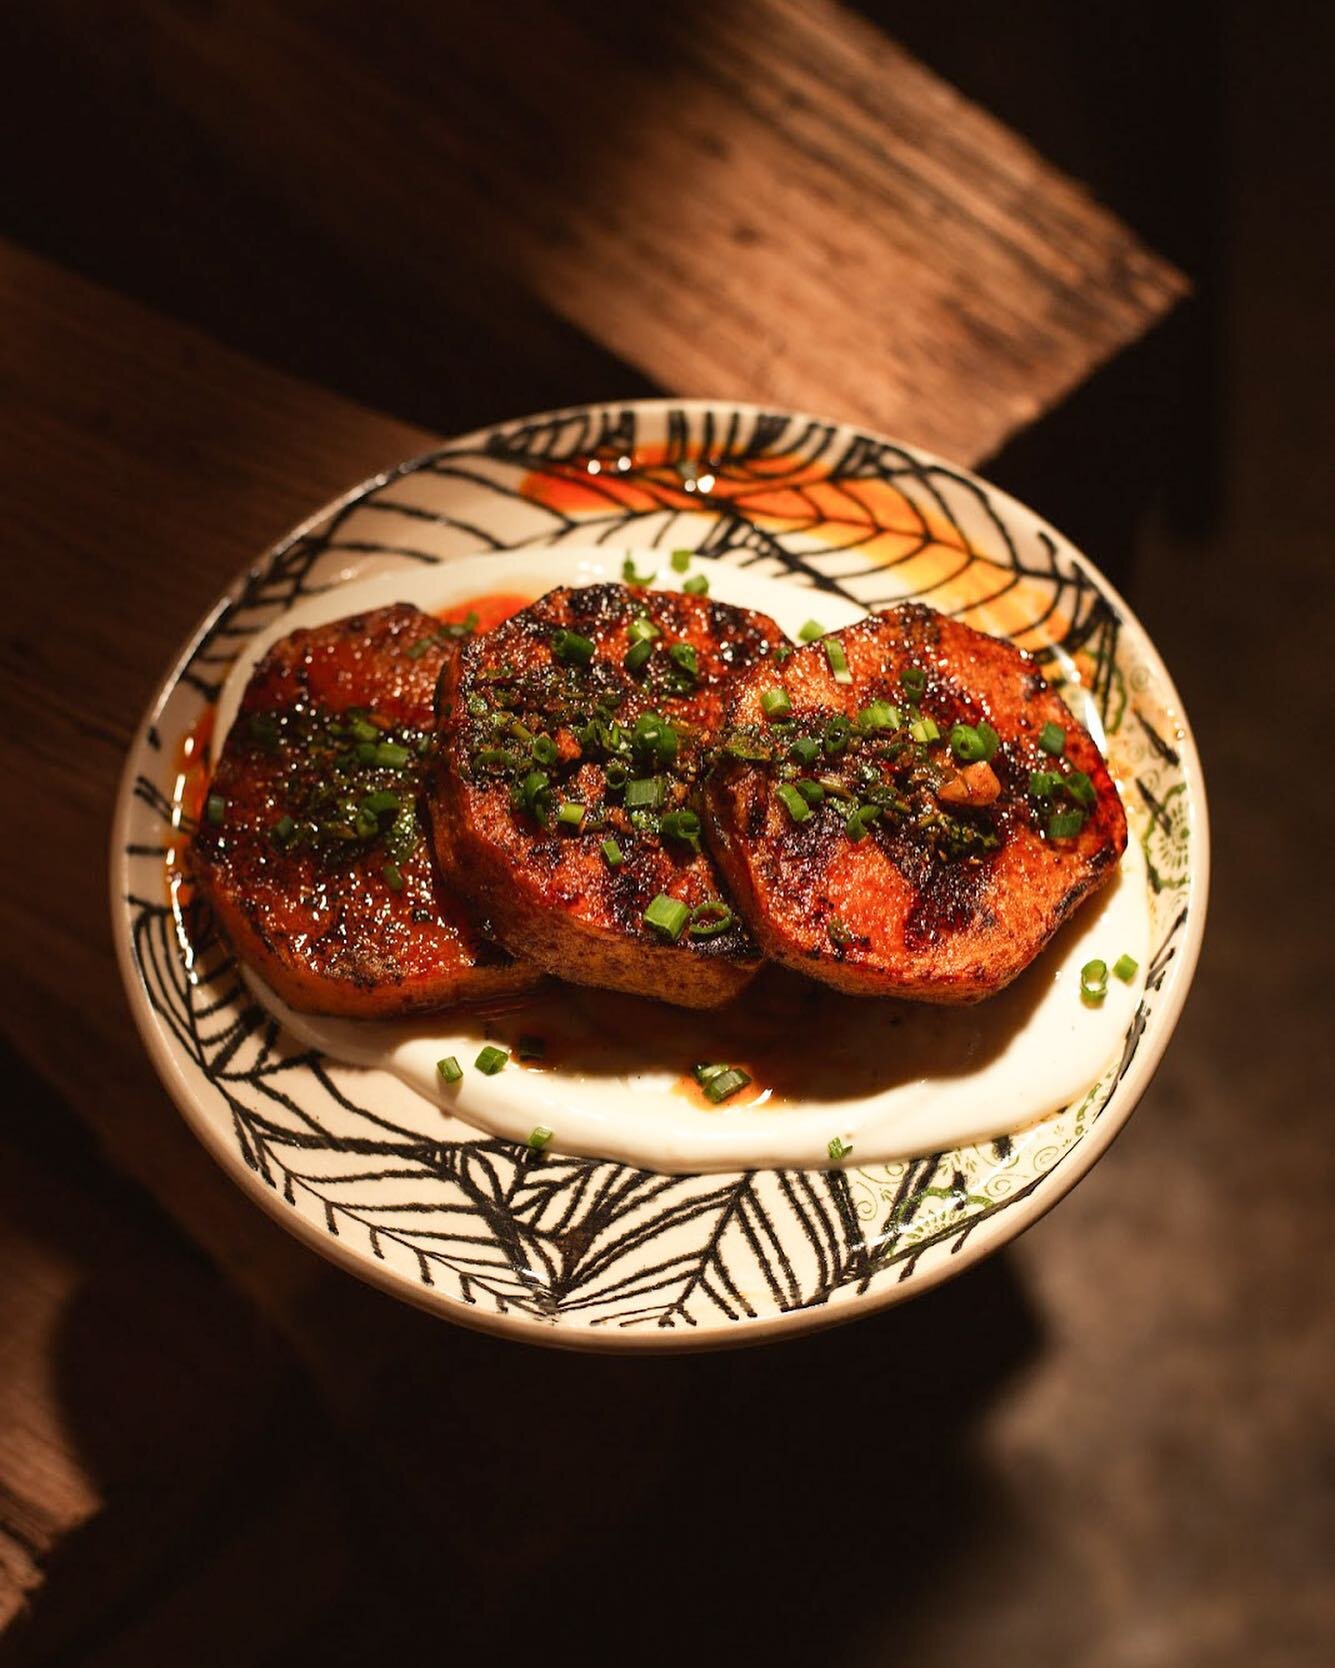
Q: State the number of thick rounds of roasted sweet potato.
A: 3